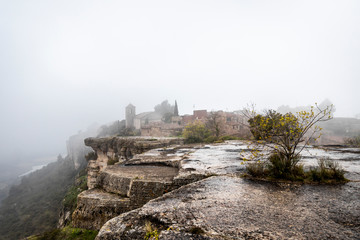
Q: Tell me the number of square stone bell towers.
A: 1